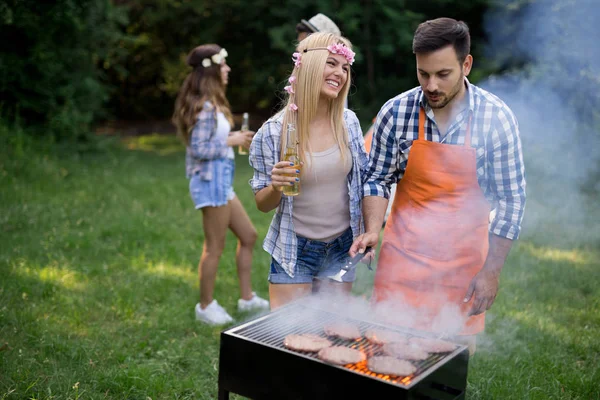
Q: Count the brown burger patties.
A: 7